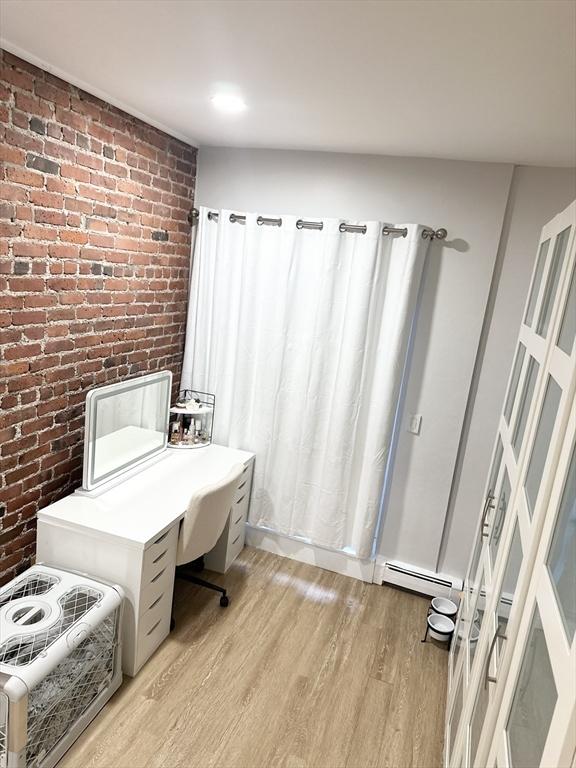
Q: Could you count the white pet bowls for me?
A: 2